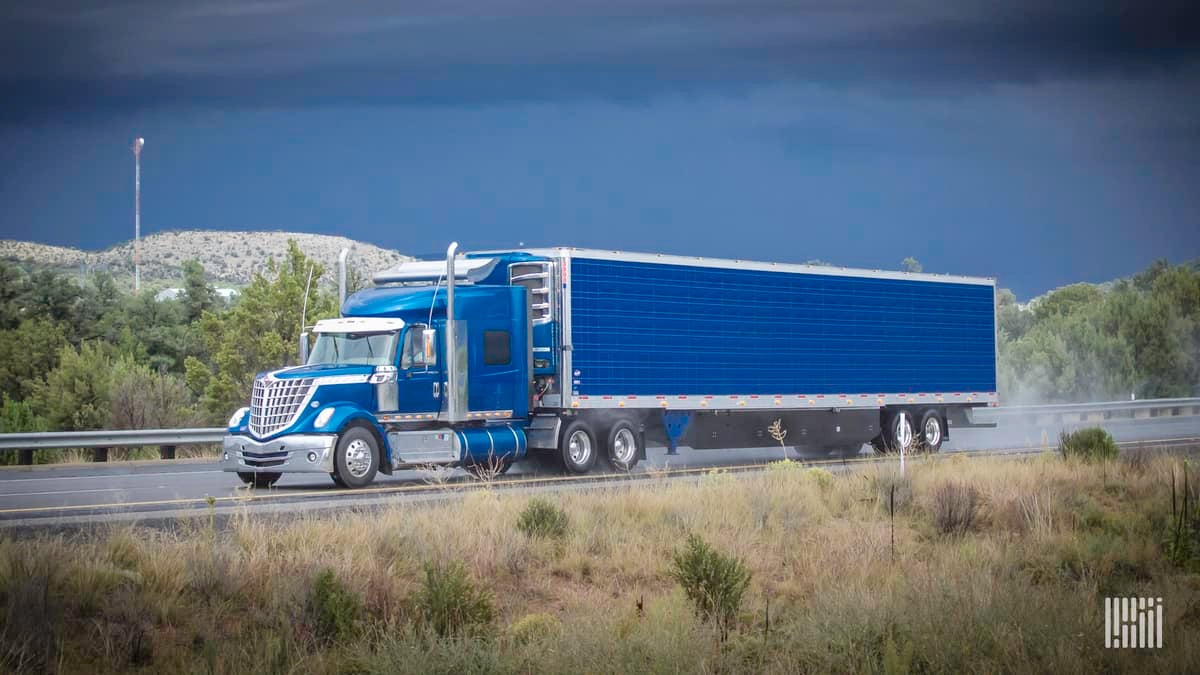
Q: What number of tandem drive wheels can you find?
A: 2